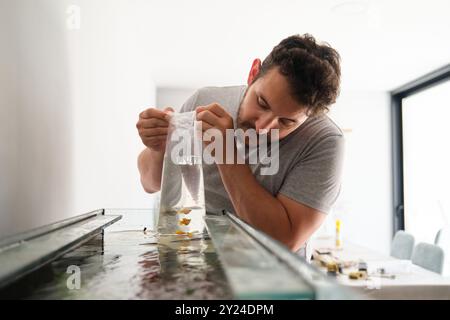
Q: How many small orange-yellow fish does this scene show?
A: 3